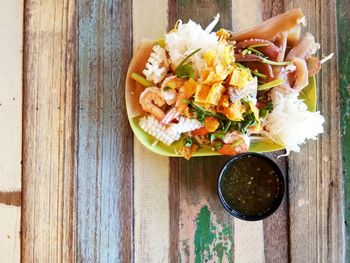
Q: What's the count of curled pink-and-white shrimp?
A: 3